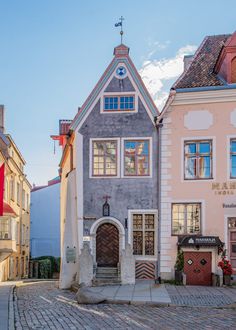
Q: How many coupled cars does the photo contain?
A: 0